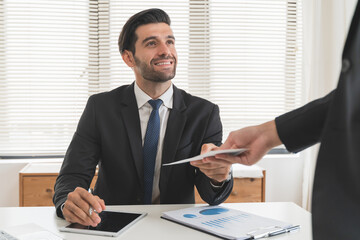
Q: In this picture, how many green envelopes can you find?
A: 0